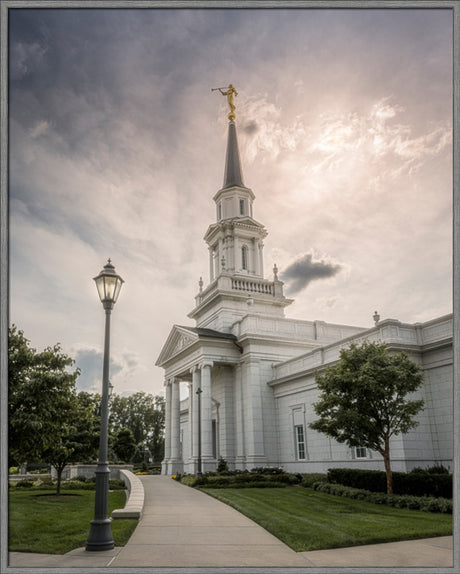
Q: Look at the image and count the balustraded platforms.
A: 1